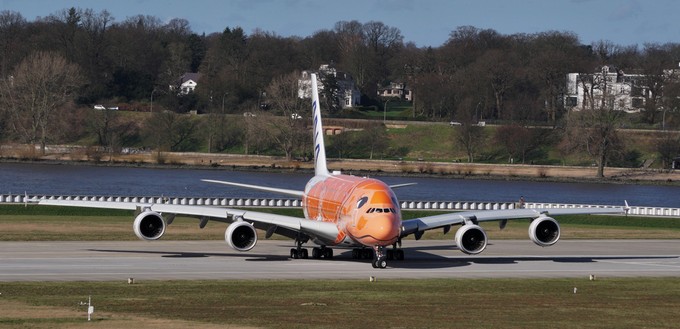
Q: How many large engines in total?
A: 4